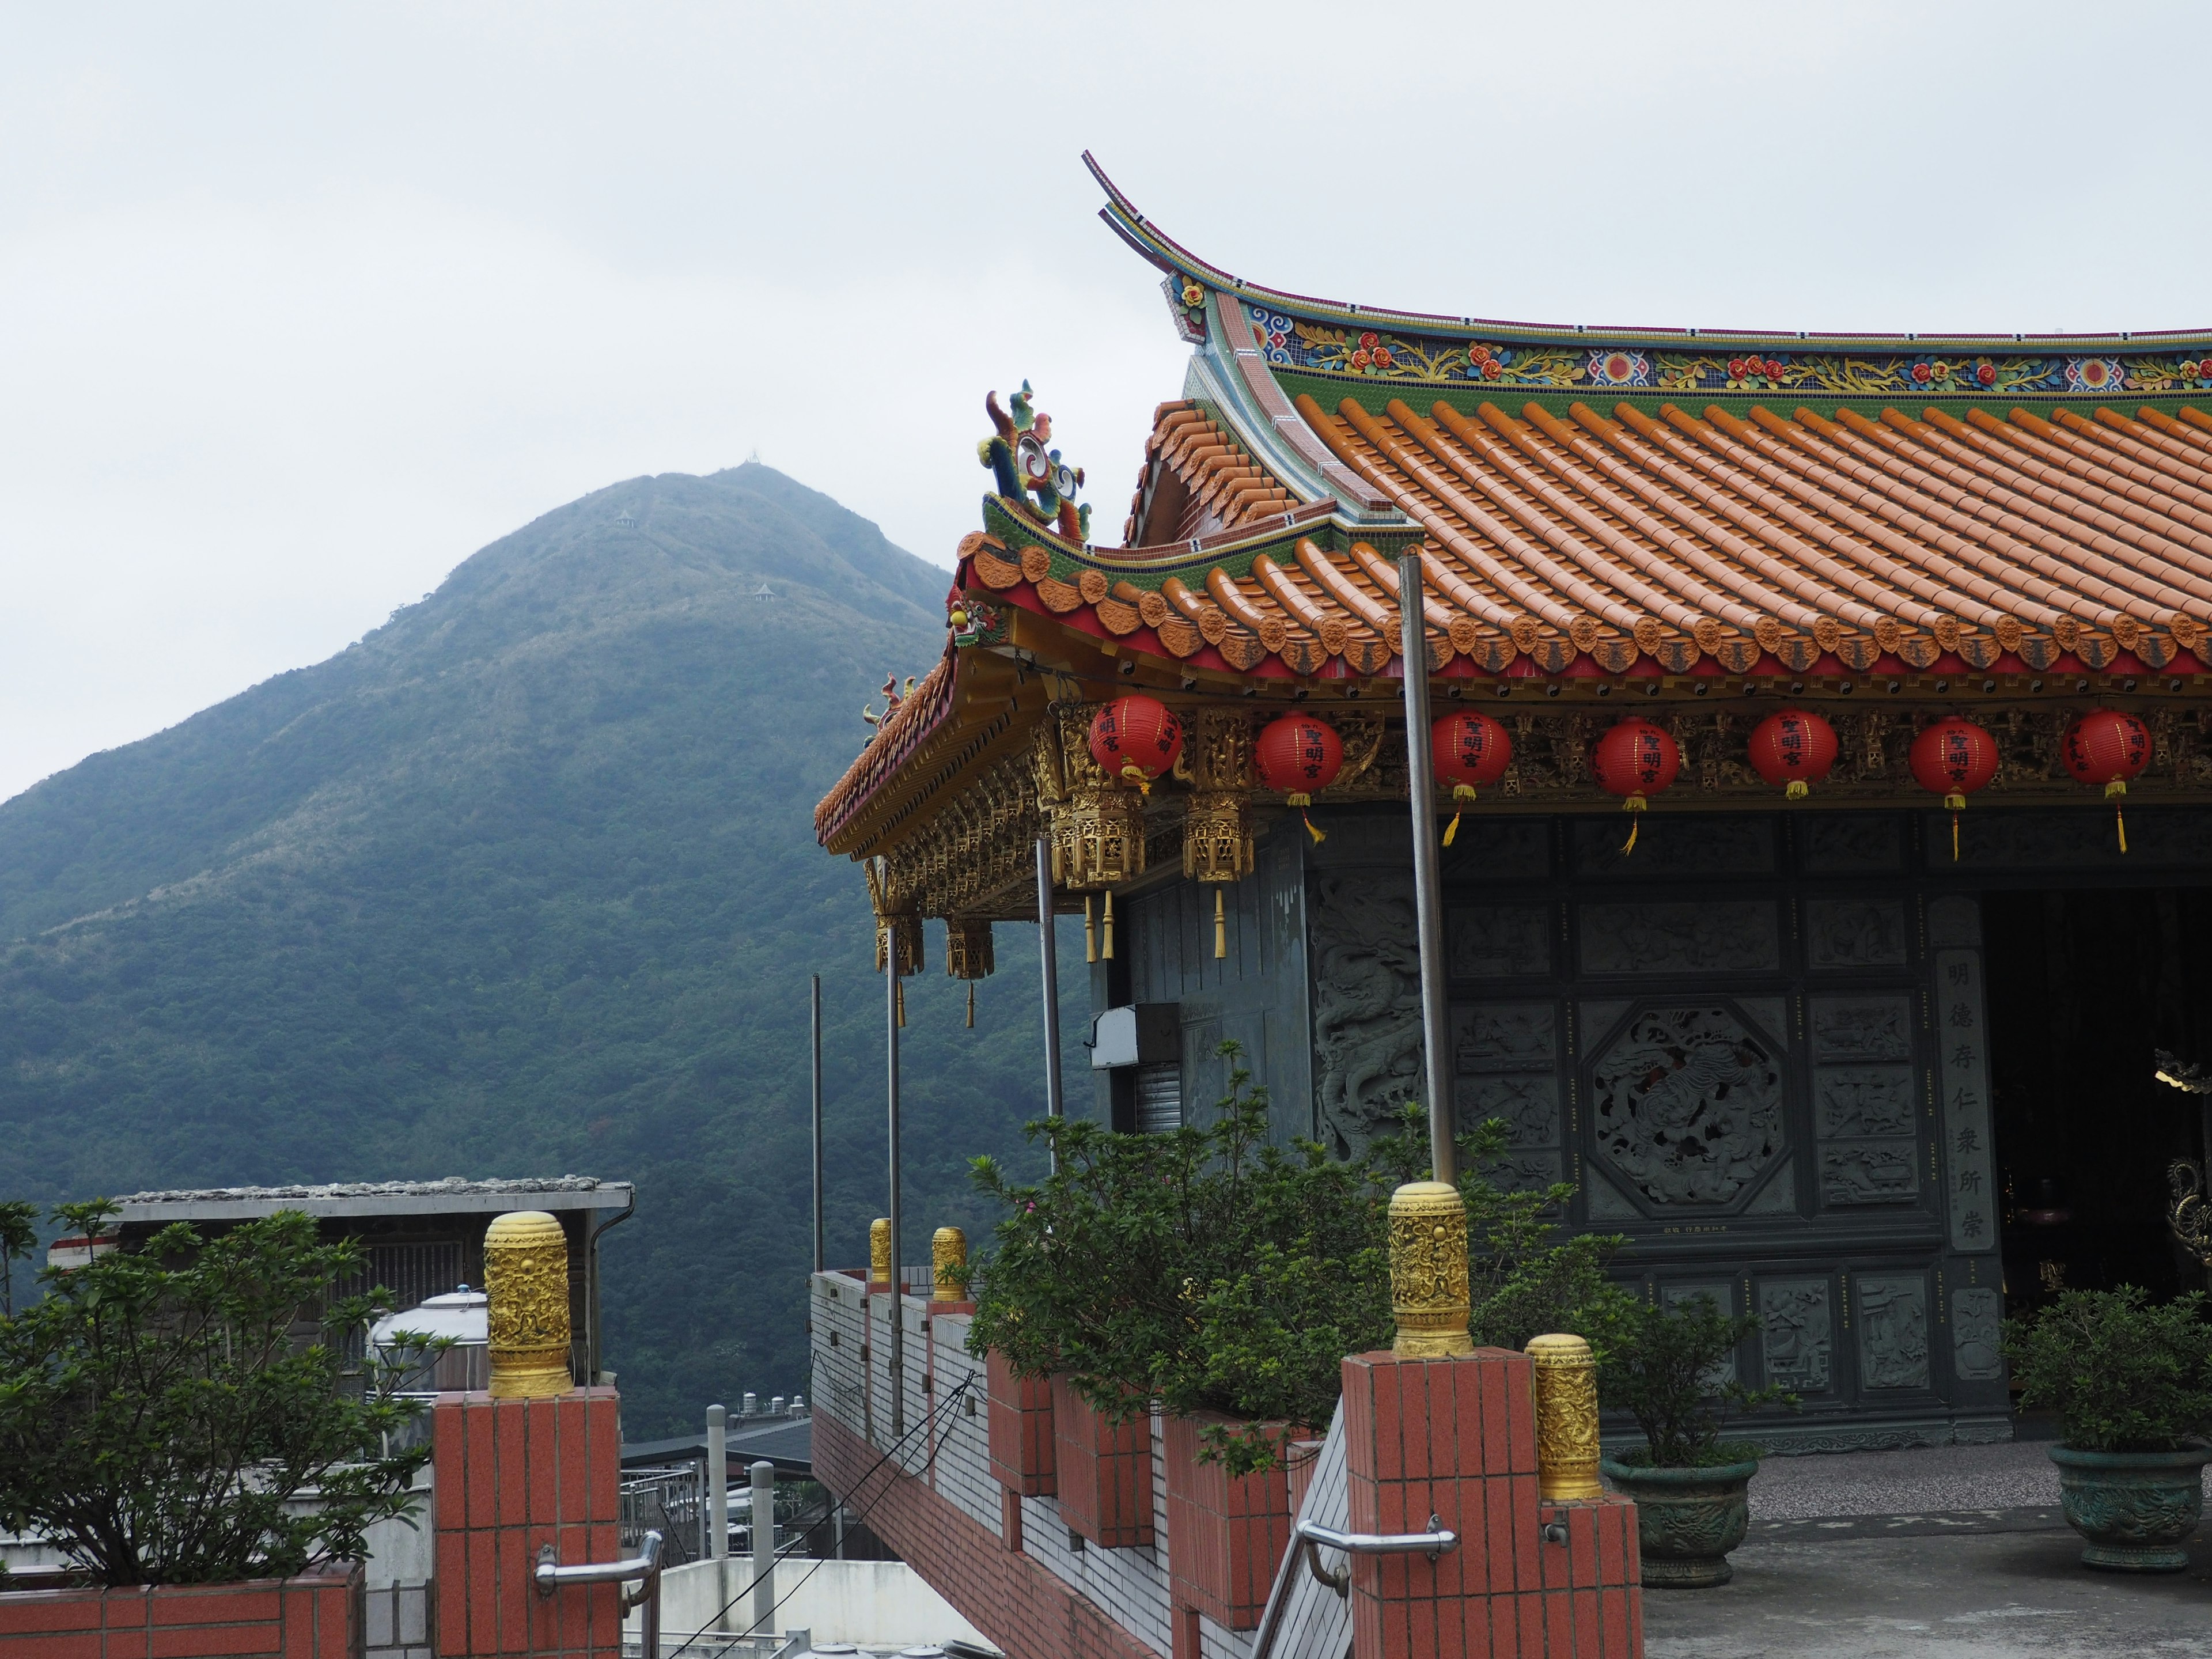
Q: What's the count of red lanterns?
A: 7